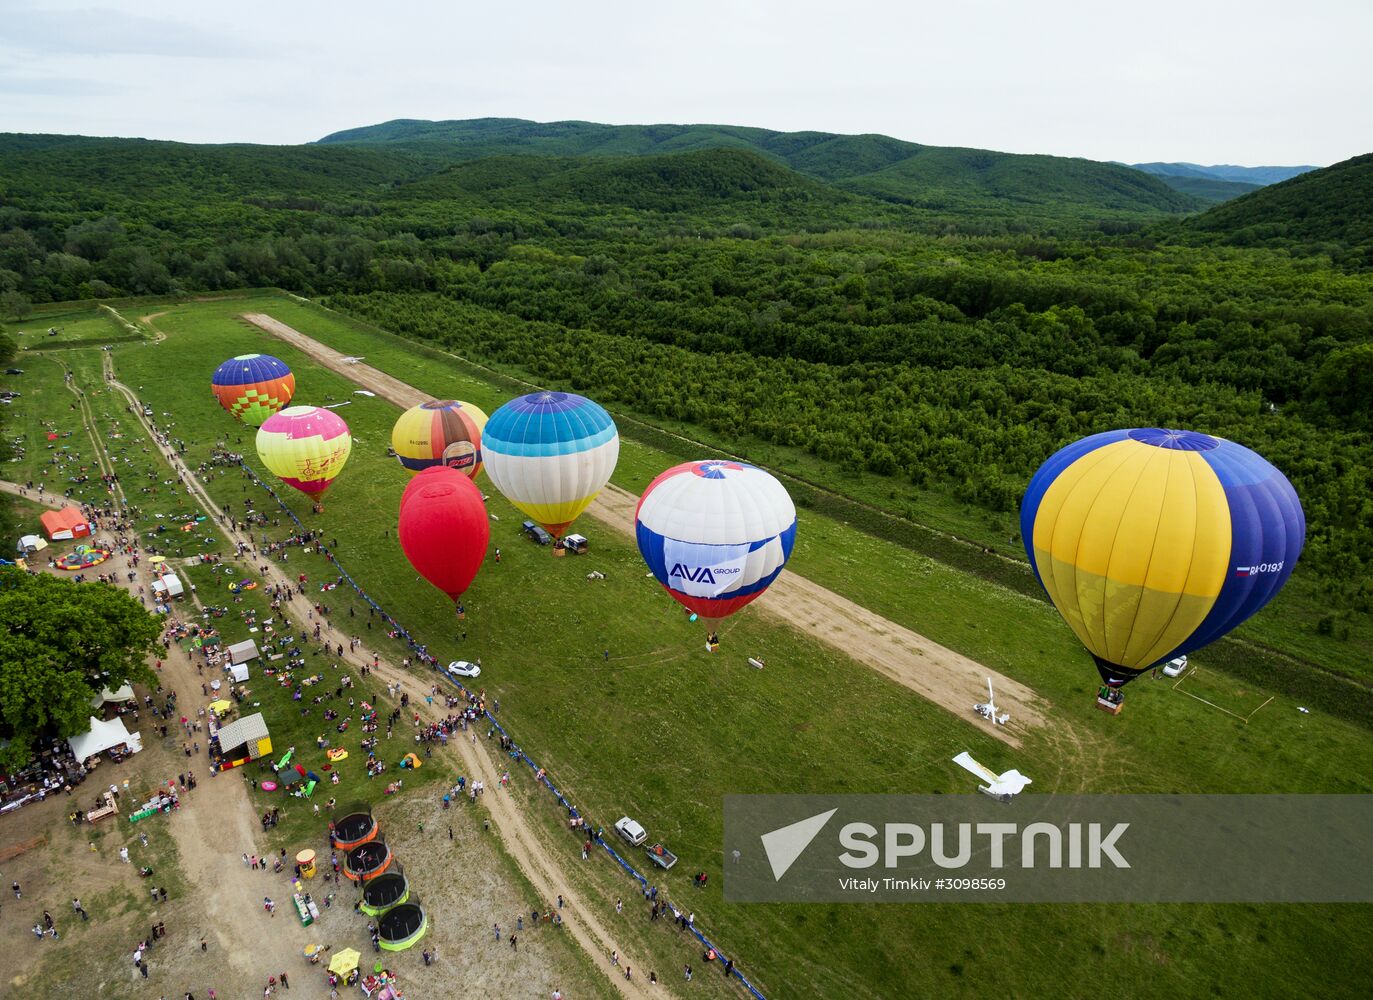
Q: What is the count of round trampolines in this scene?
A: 4